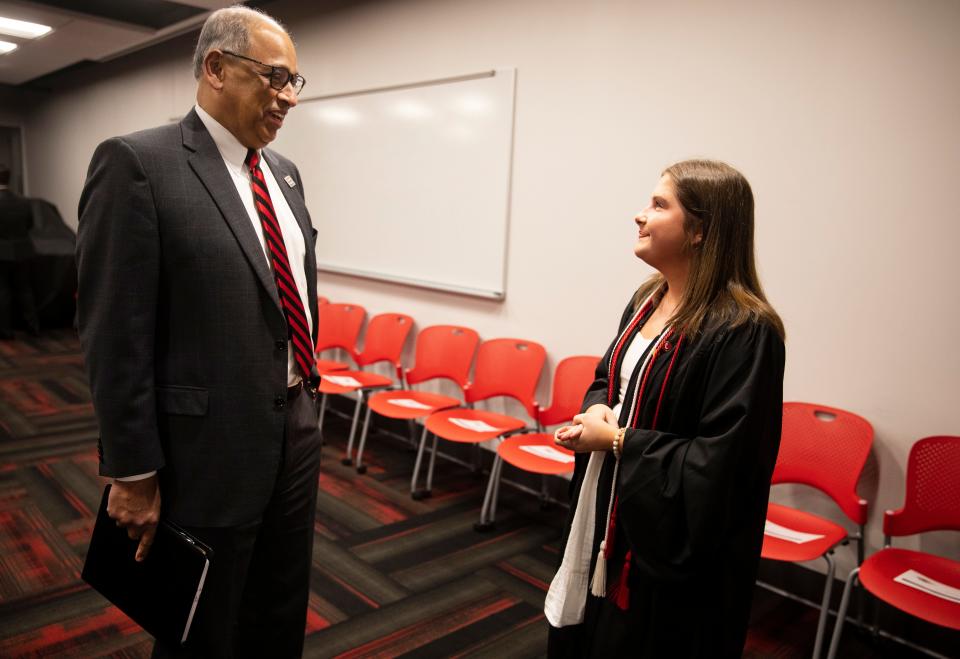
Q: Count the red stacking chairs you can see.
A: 8